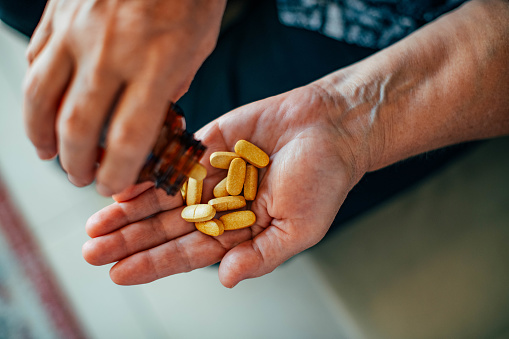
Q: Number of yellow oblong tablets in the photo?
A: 12